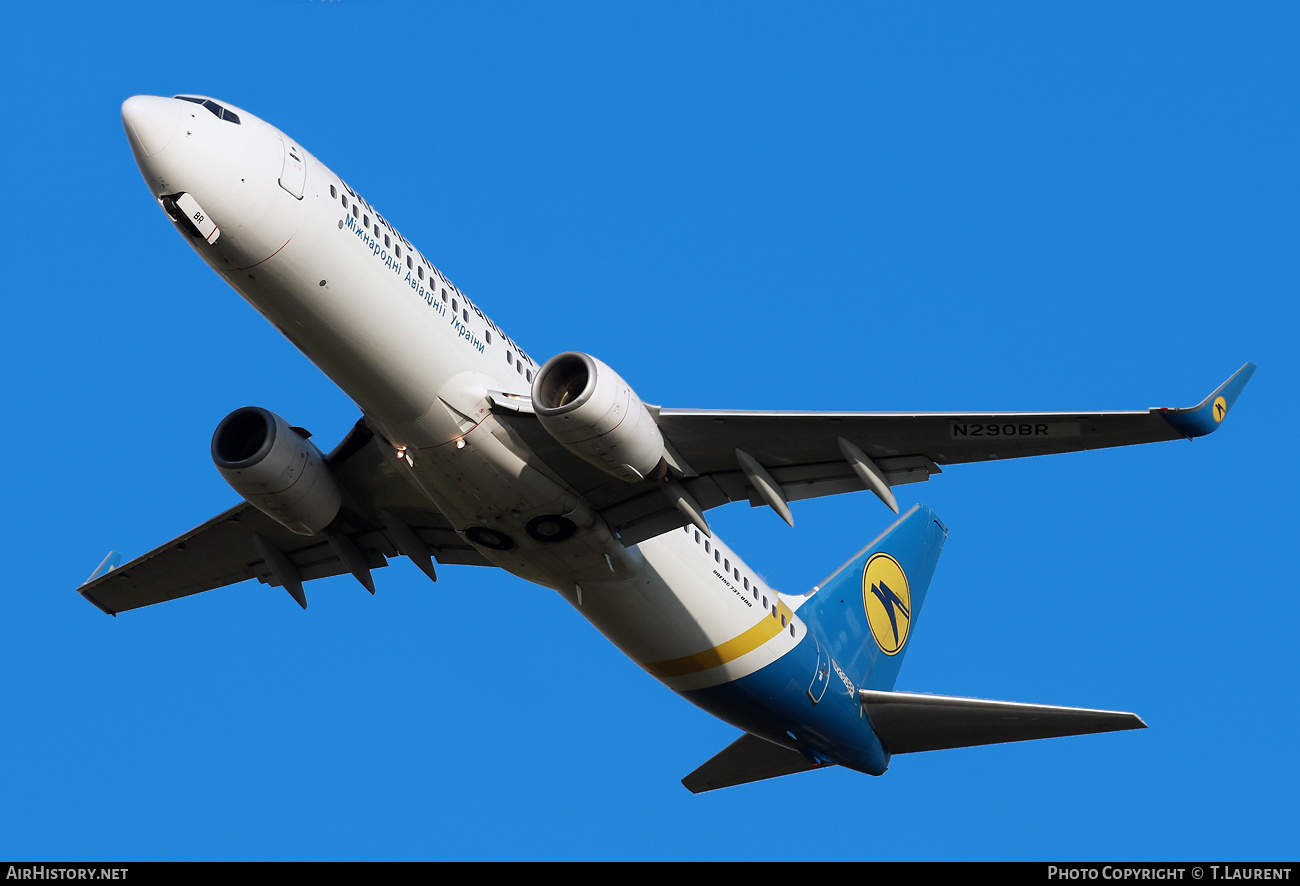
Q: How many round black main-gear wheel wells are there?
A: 2